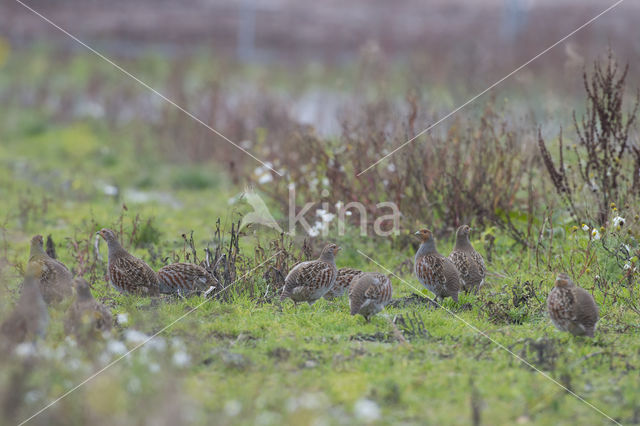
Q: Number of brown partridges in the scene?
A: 11